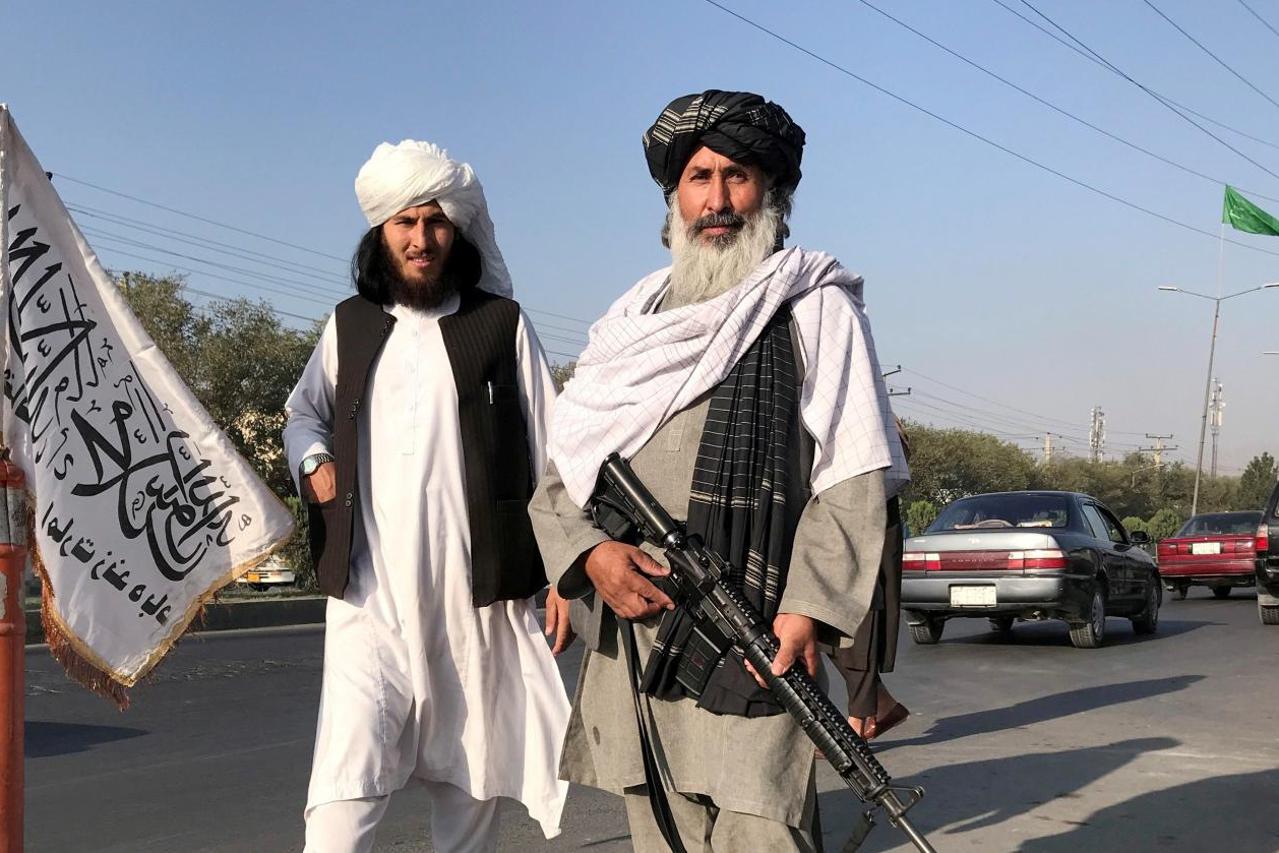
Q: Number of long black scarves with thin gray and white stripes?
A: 1